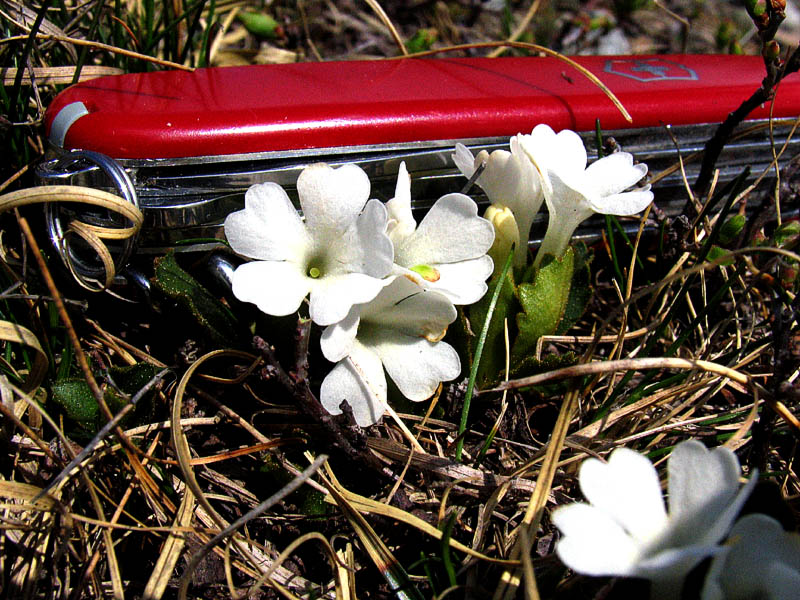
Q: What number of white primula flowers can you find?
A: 7